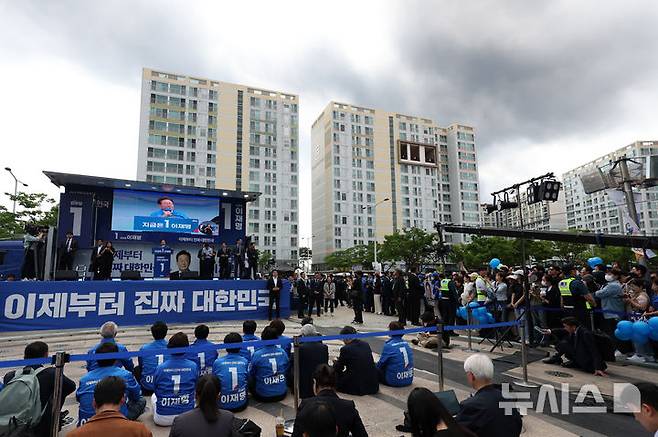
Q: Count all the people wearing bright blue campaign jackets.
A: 10